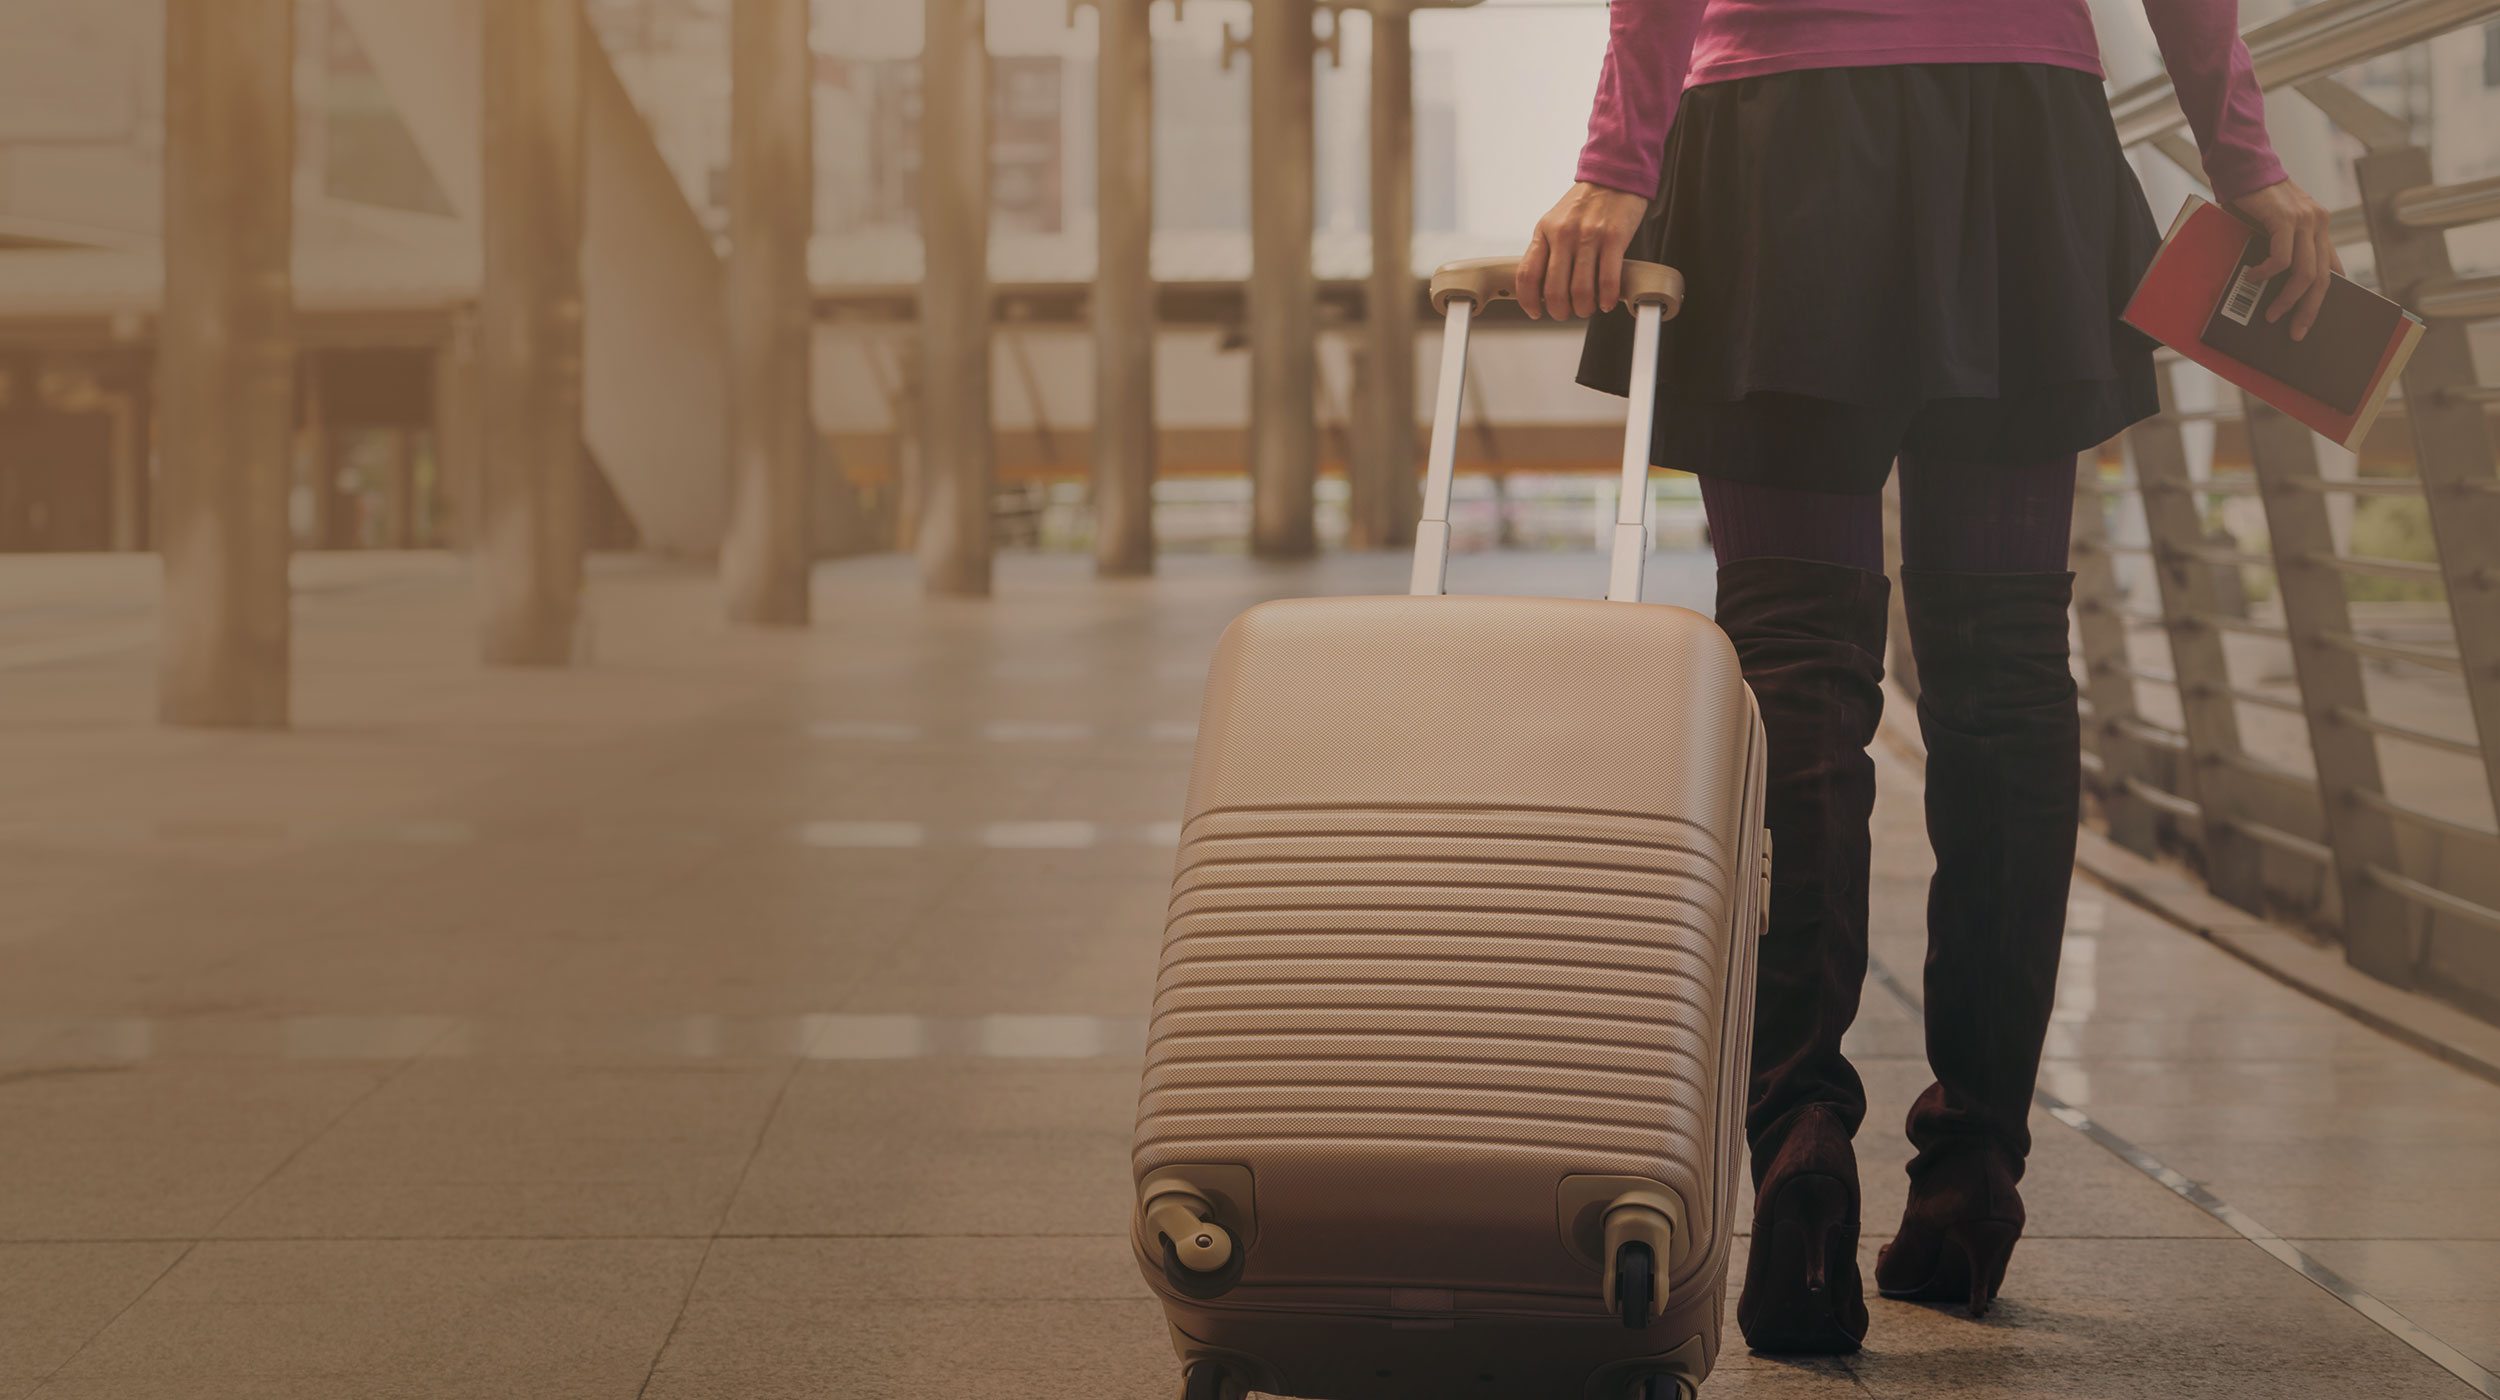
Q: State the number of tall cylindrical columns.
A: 7